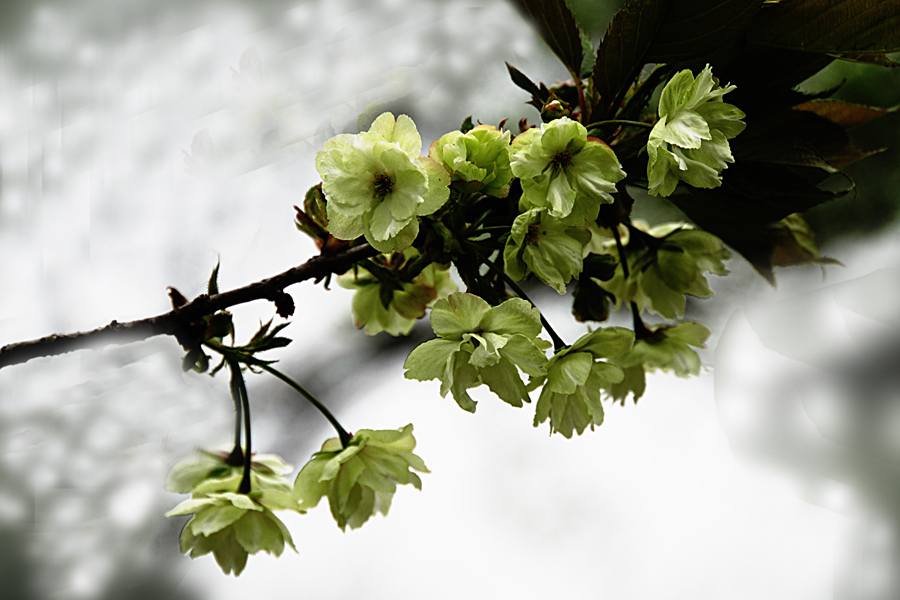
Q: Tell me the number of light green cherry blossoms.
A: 13